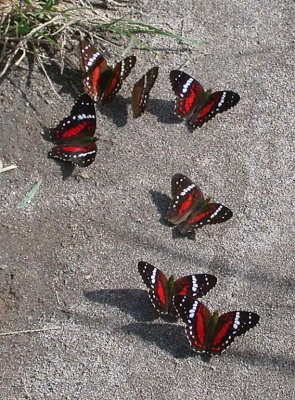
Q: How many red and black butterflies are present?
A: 7